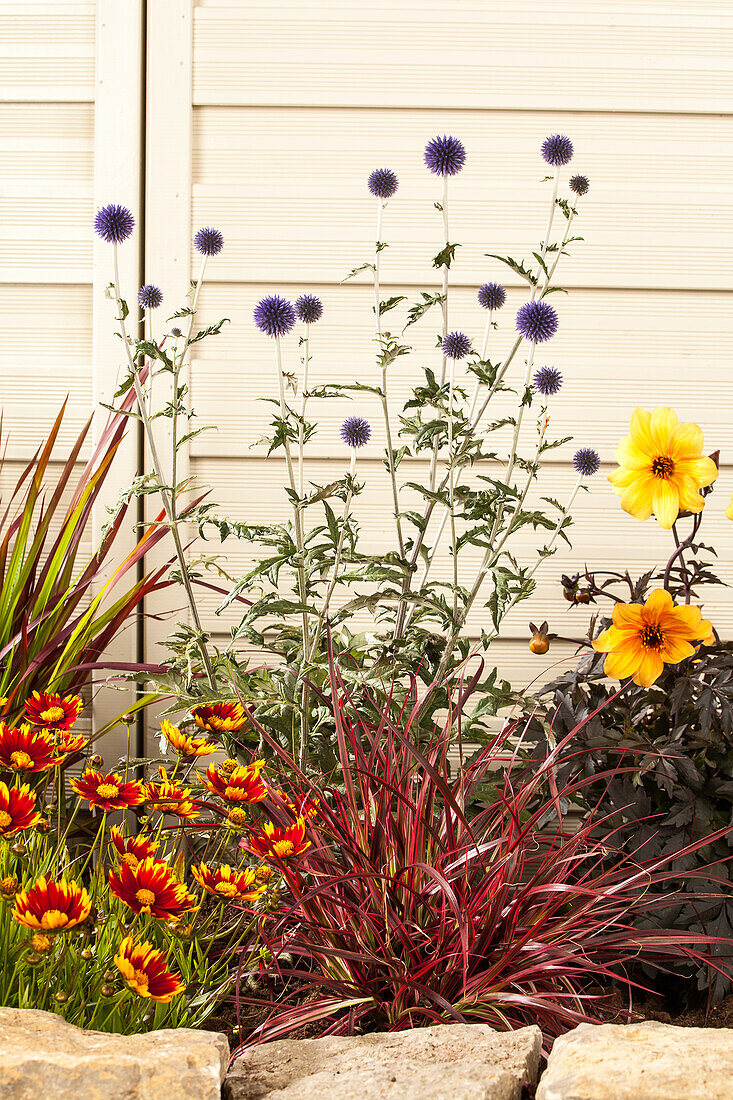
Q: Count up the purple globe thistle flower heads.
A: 15